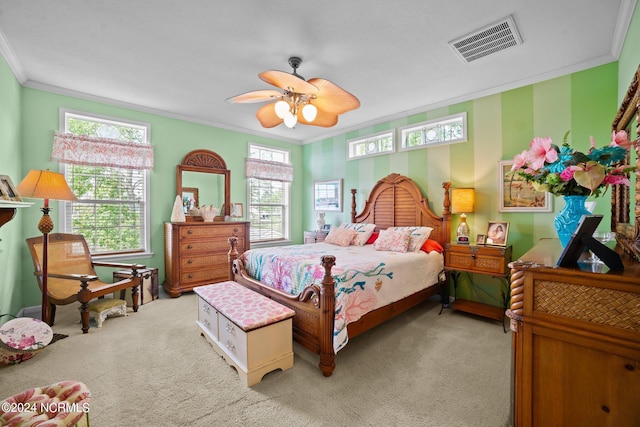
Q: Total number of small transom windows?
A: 2